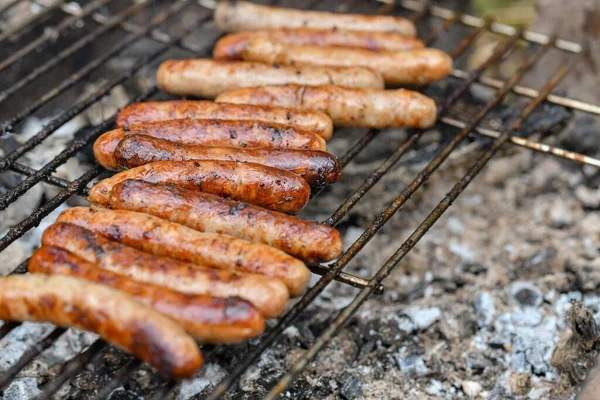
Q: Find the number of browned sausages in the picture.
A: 14